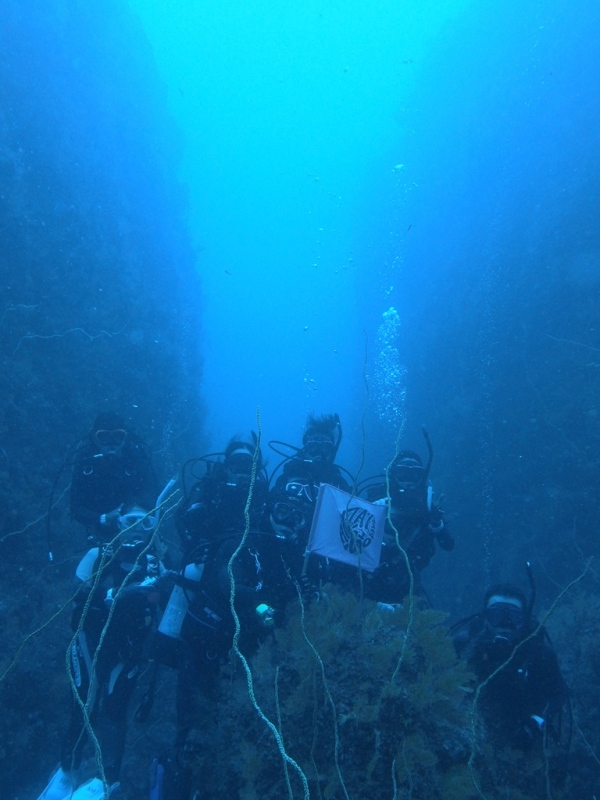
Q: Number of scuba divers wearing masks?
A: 8